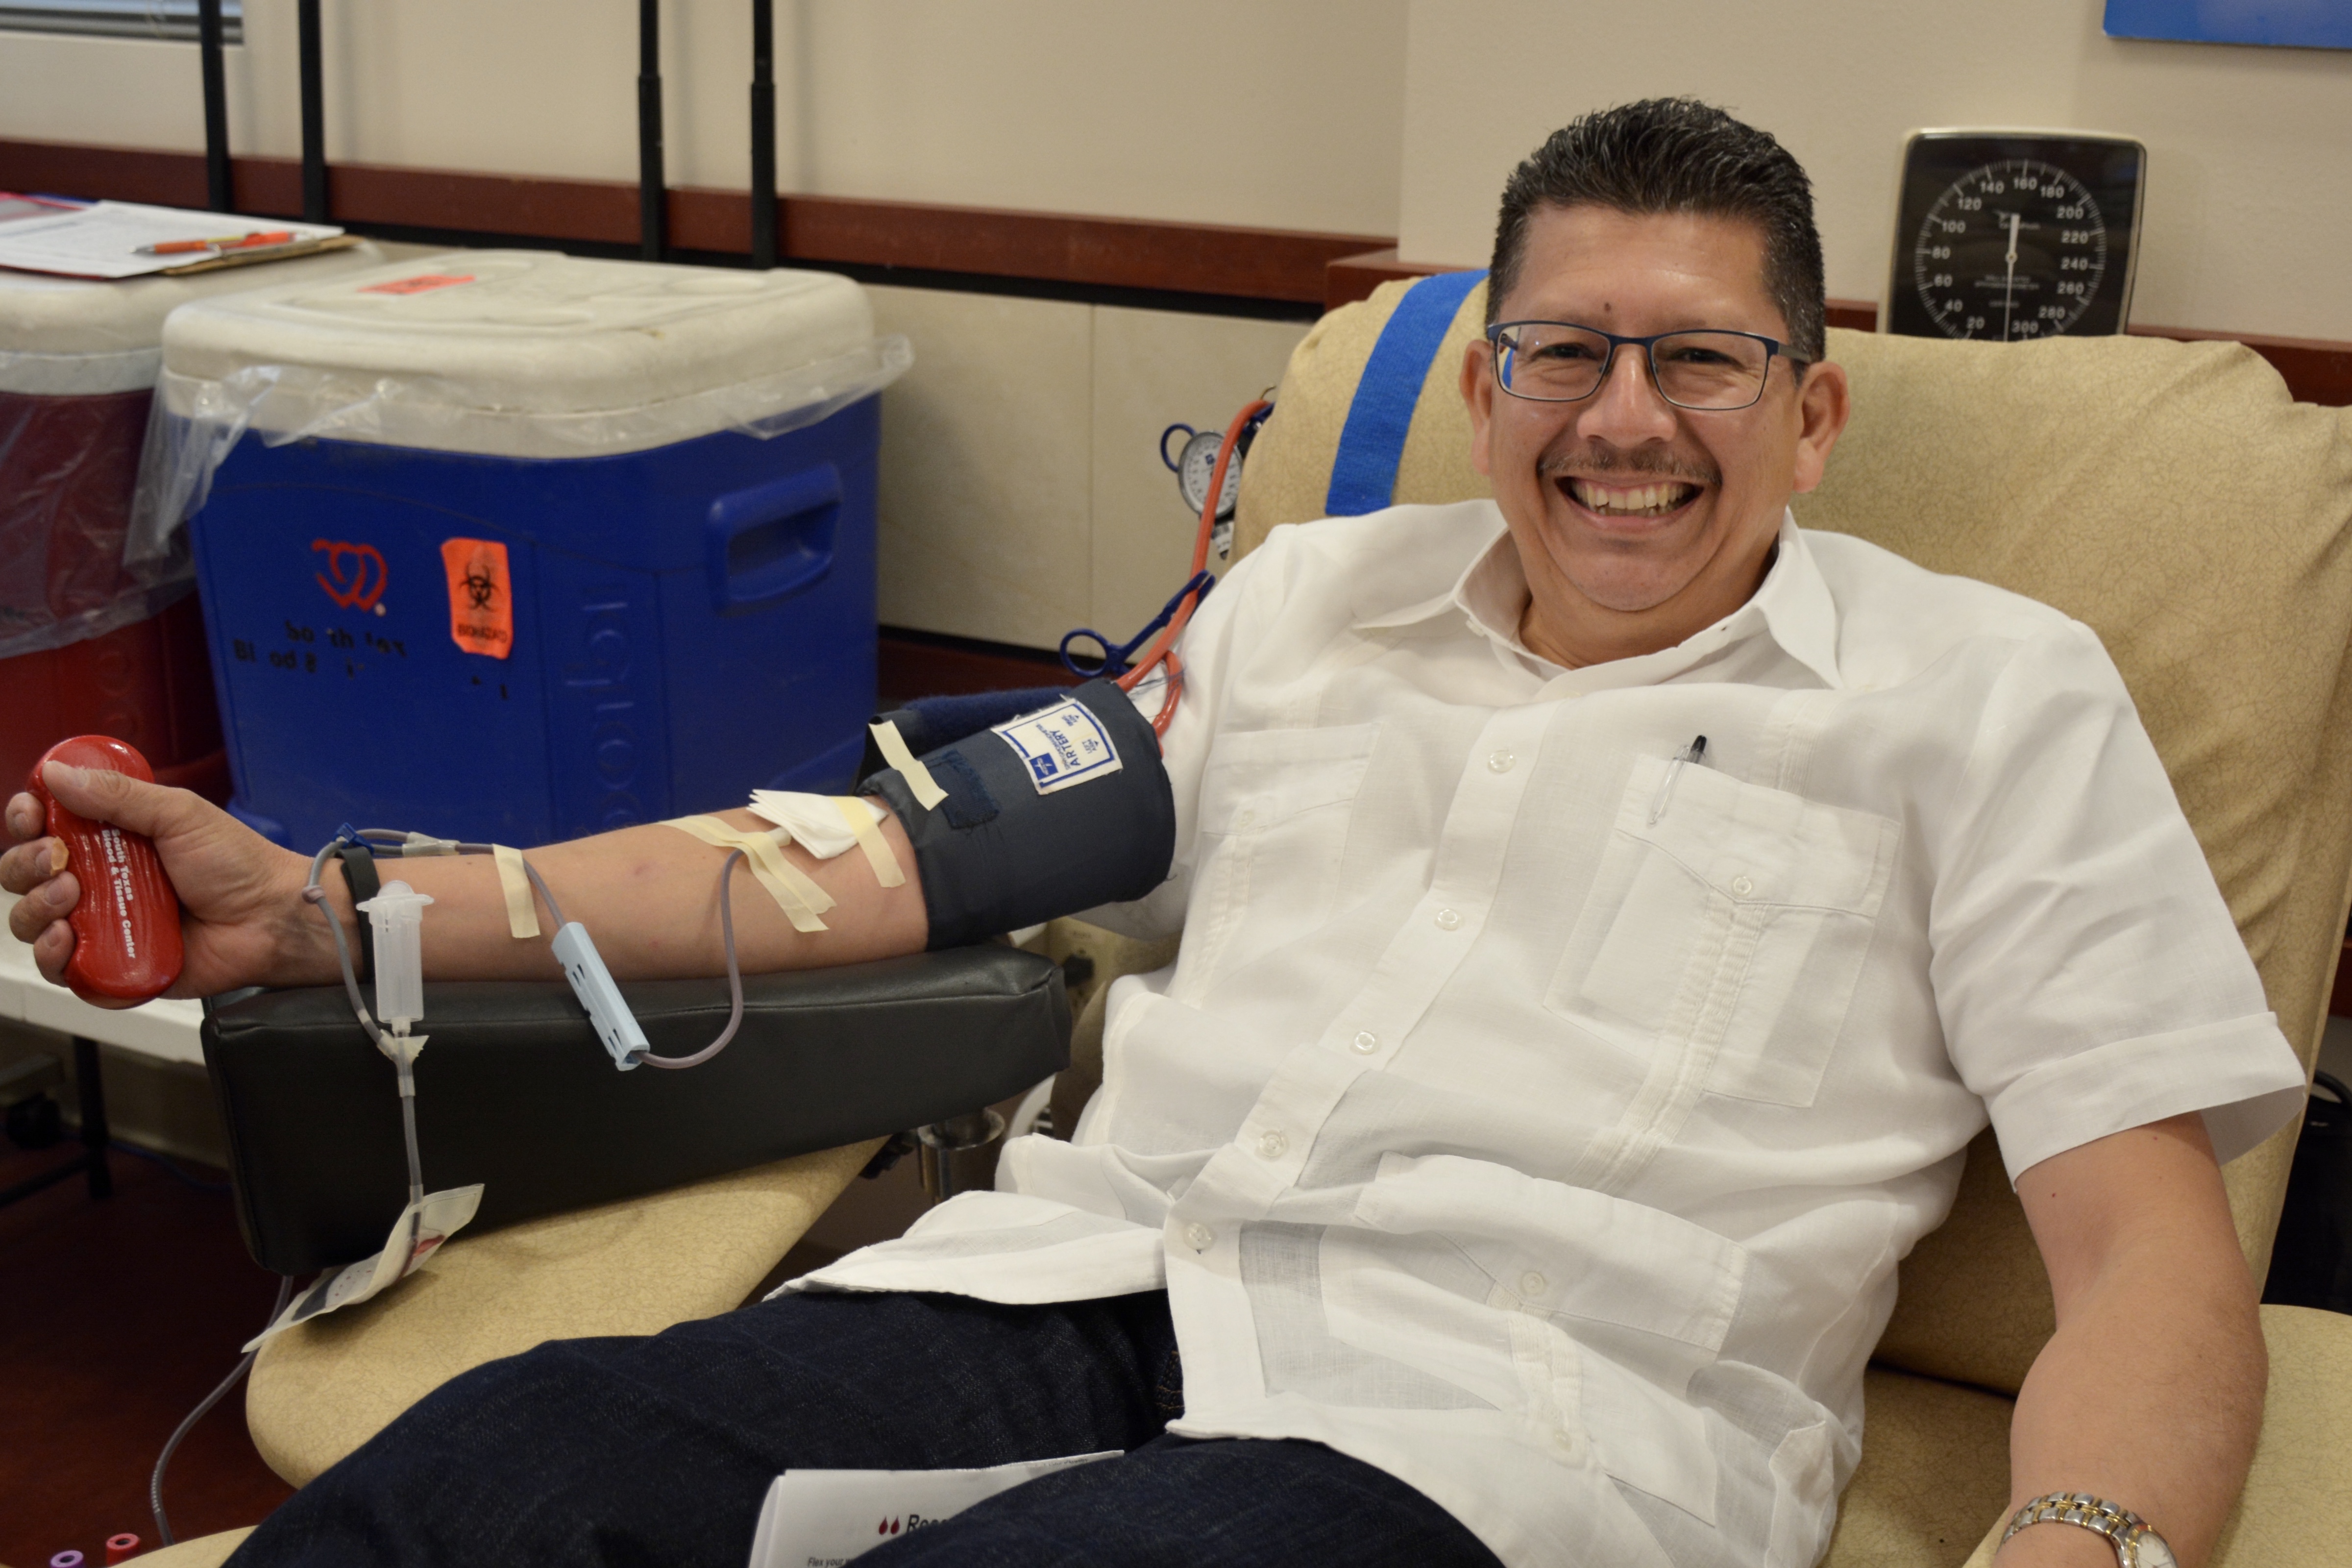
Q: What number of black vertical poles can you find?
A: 4